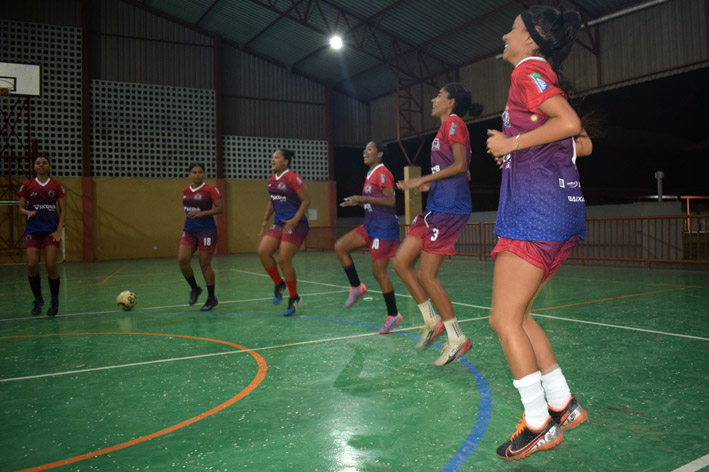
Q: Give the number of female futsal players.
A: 6